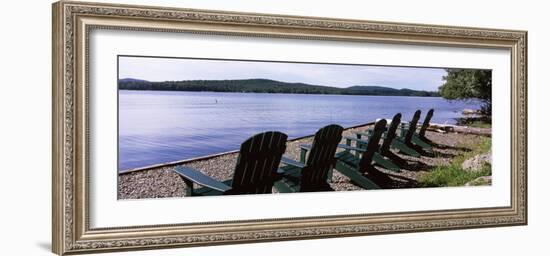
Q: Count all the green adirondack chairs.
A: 6